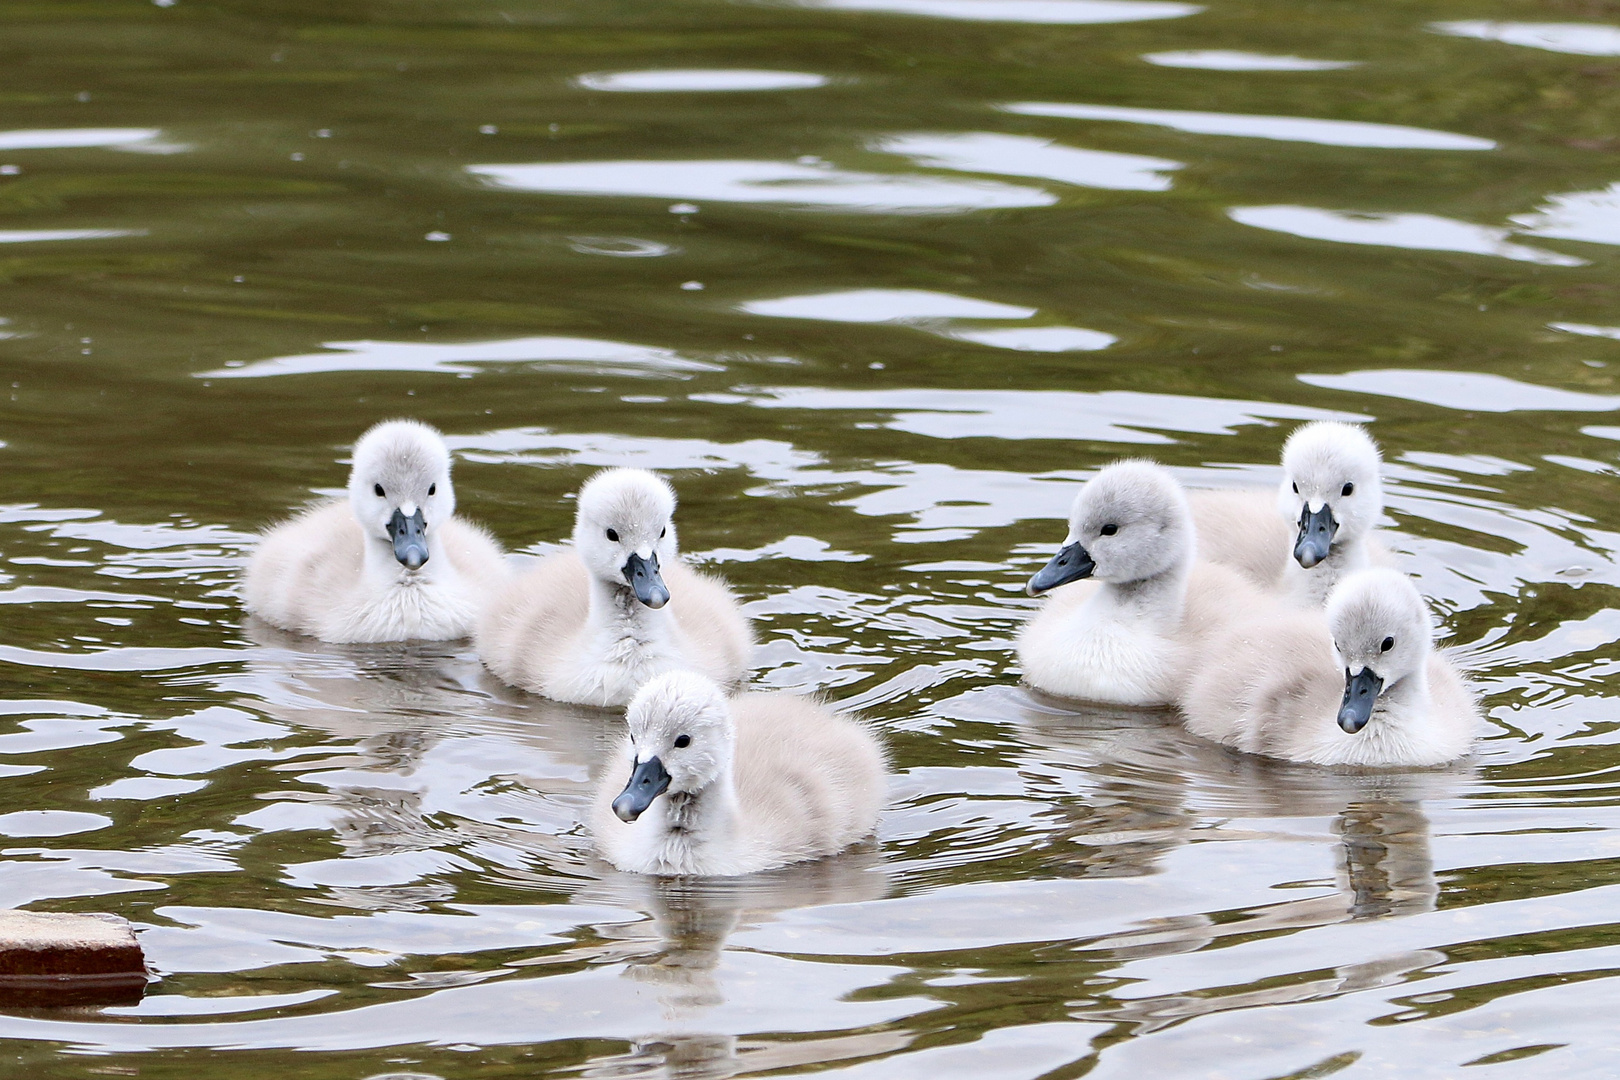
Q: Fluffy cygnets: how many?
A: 6